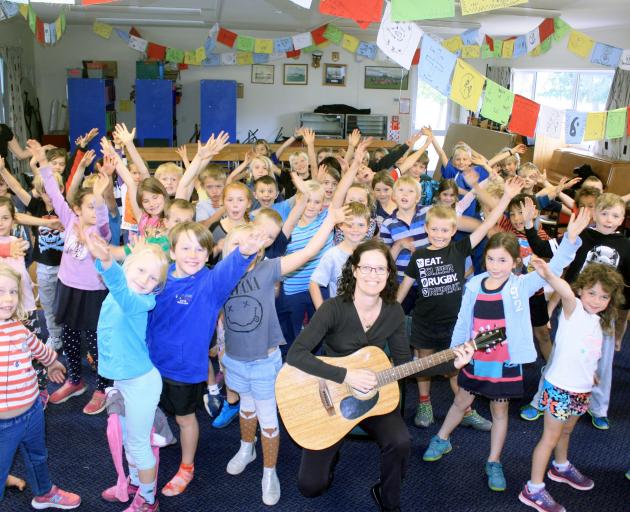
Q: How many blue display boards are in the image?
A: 3